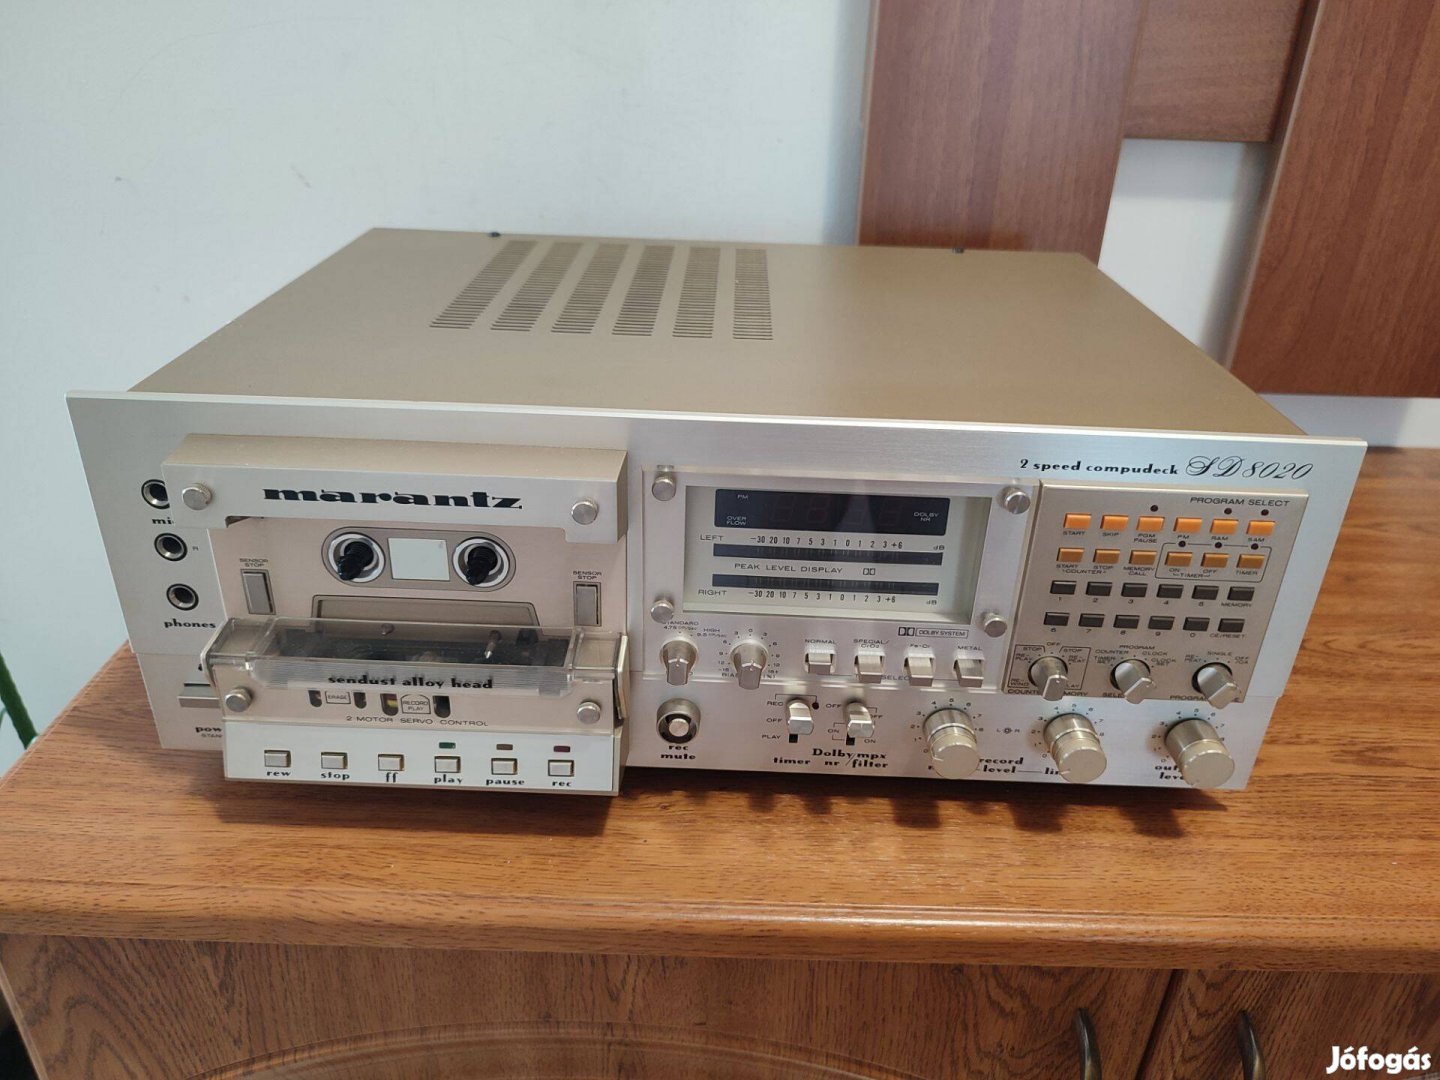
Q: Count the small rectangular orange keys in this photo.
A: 12